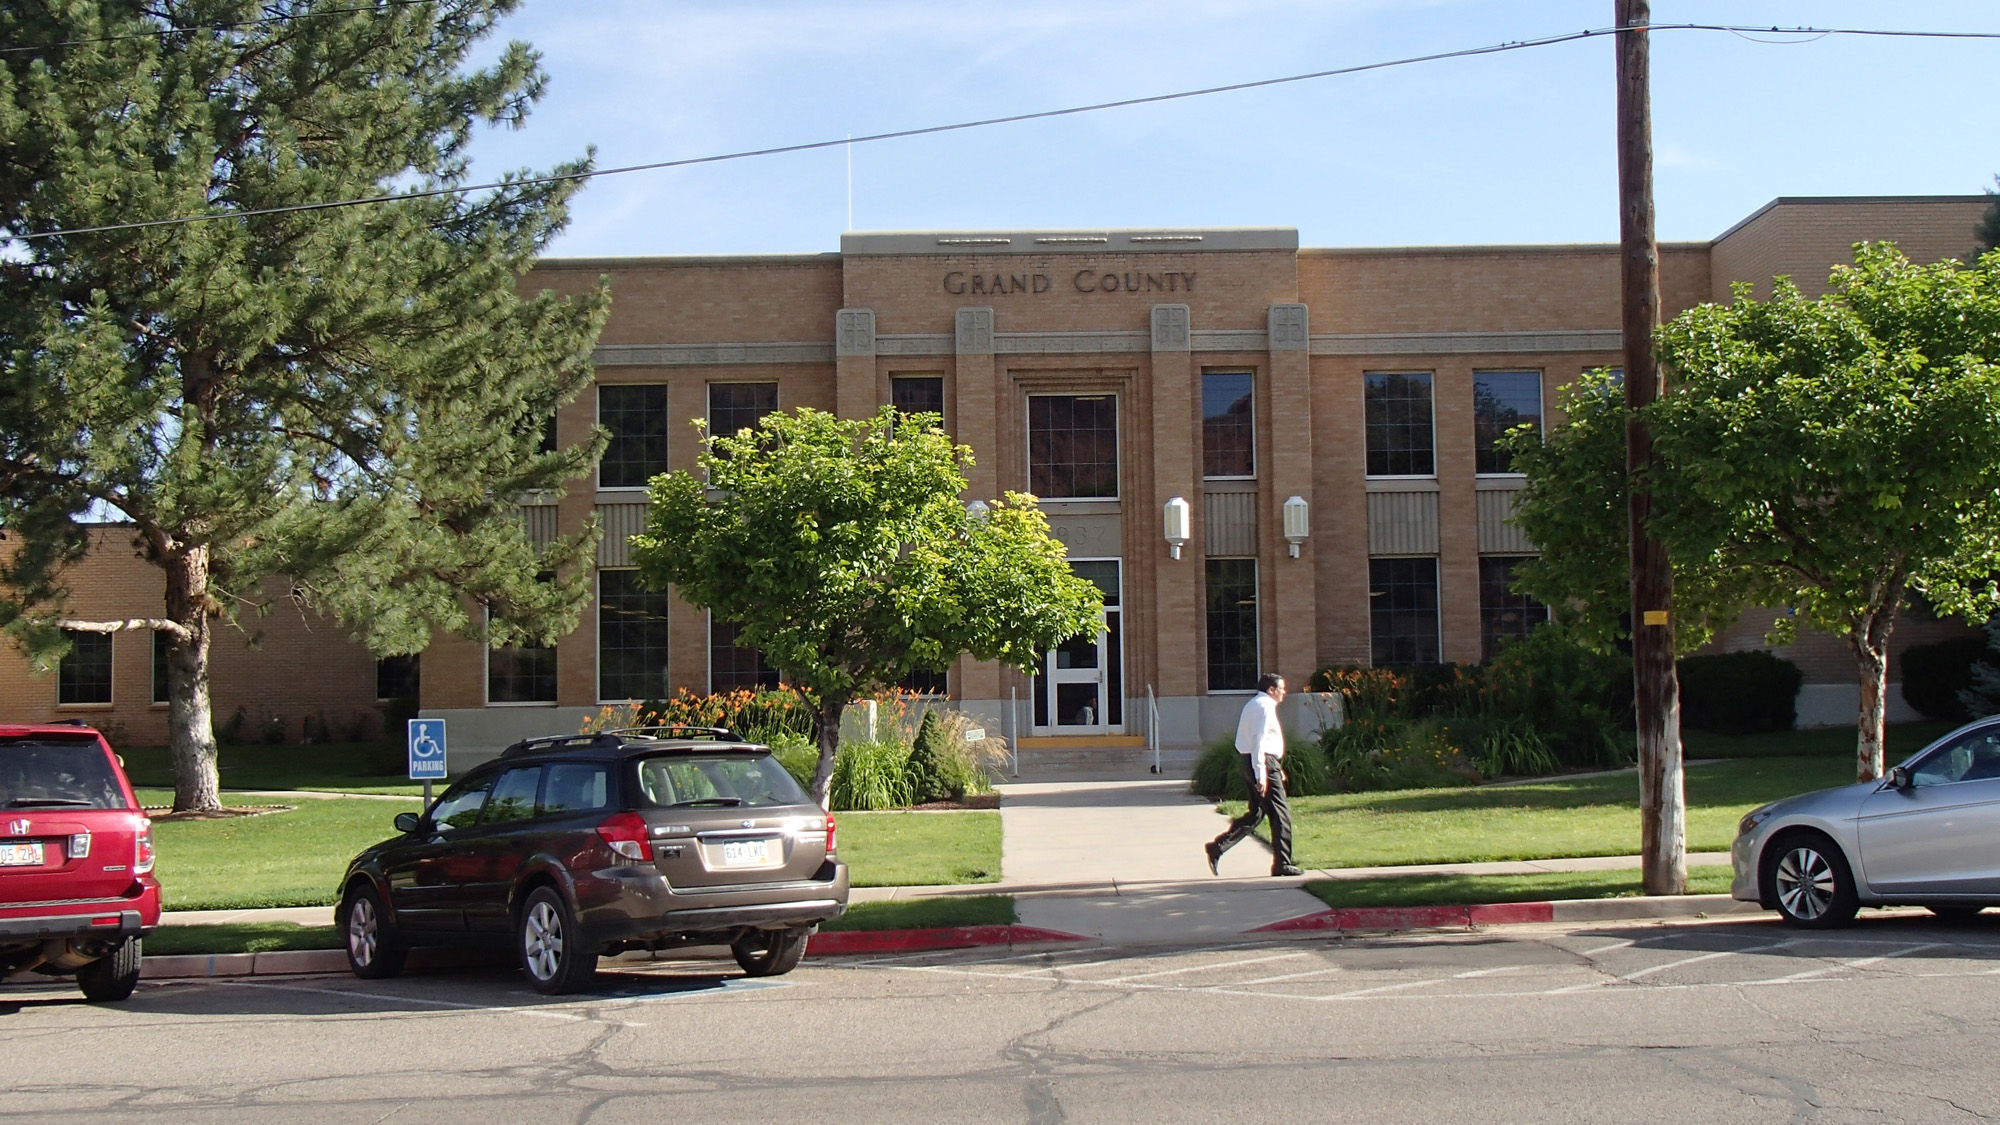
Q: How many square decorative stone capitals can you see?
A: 4